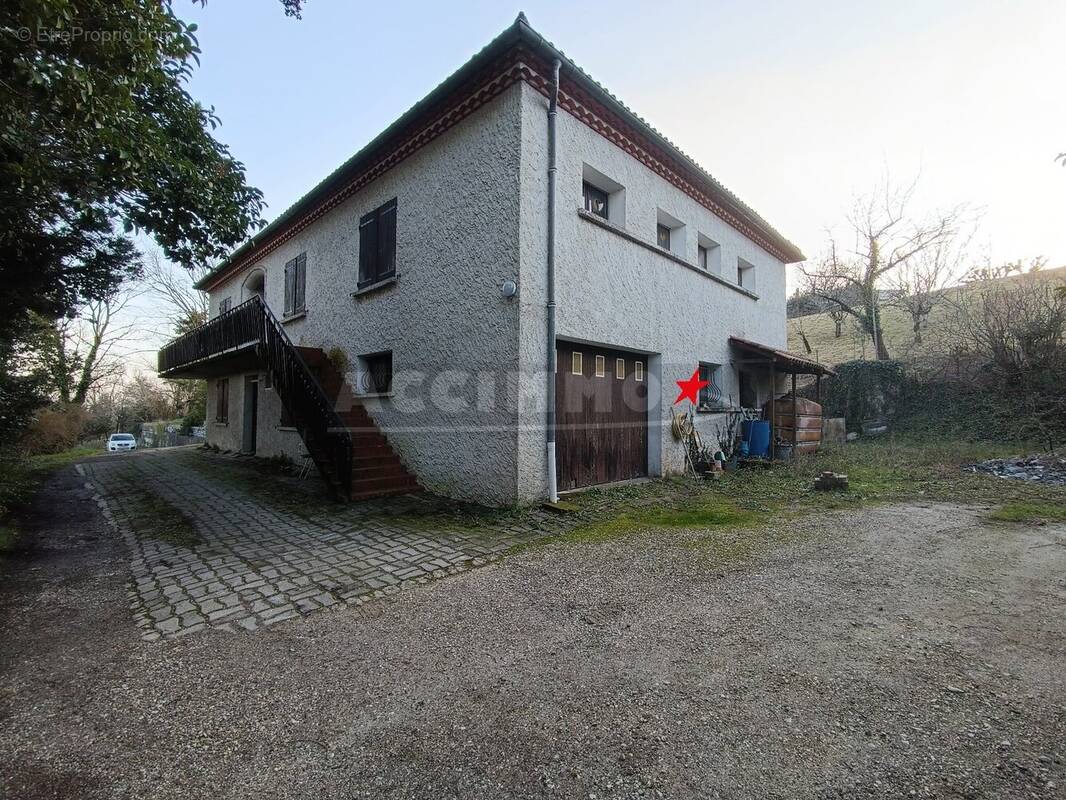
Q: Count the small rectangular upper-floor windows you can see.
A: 4